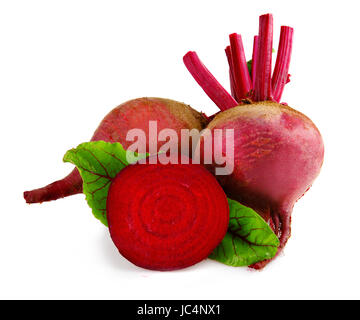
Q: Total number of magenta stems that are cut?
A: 6